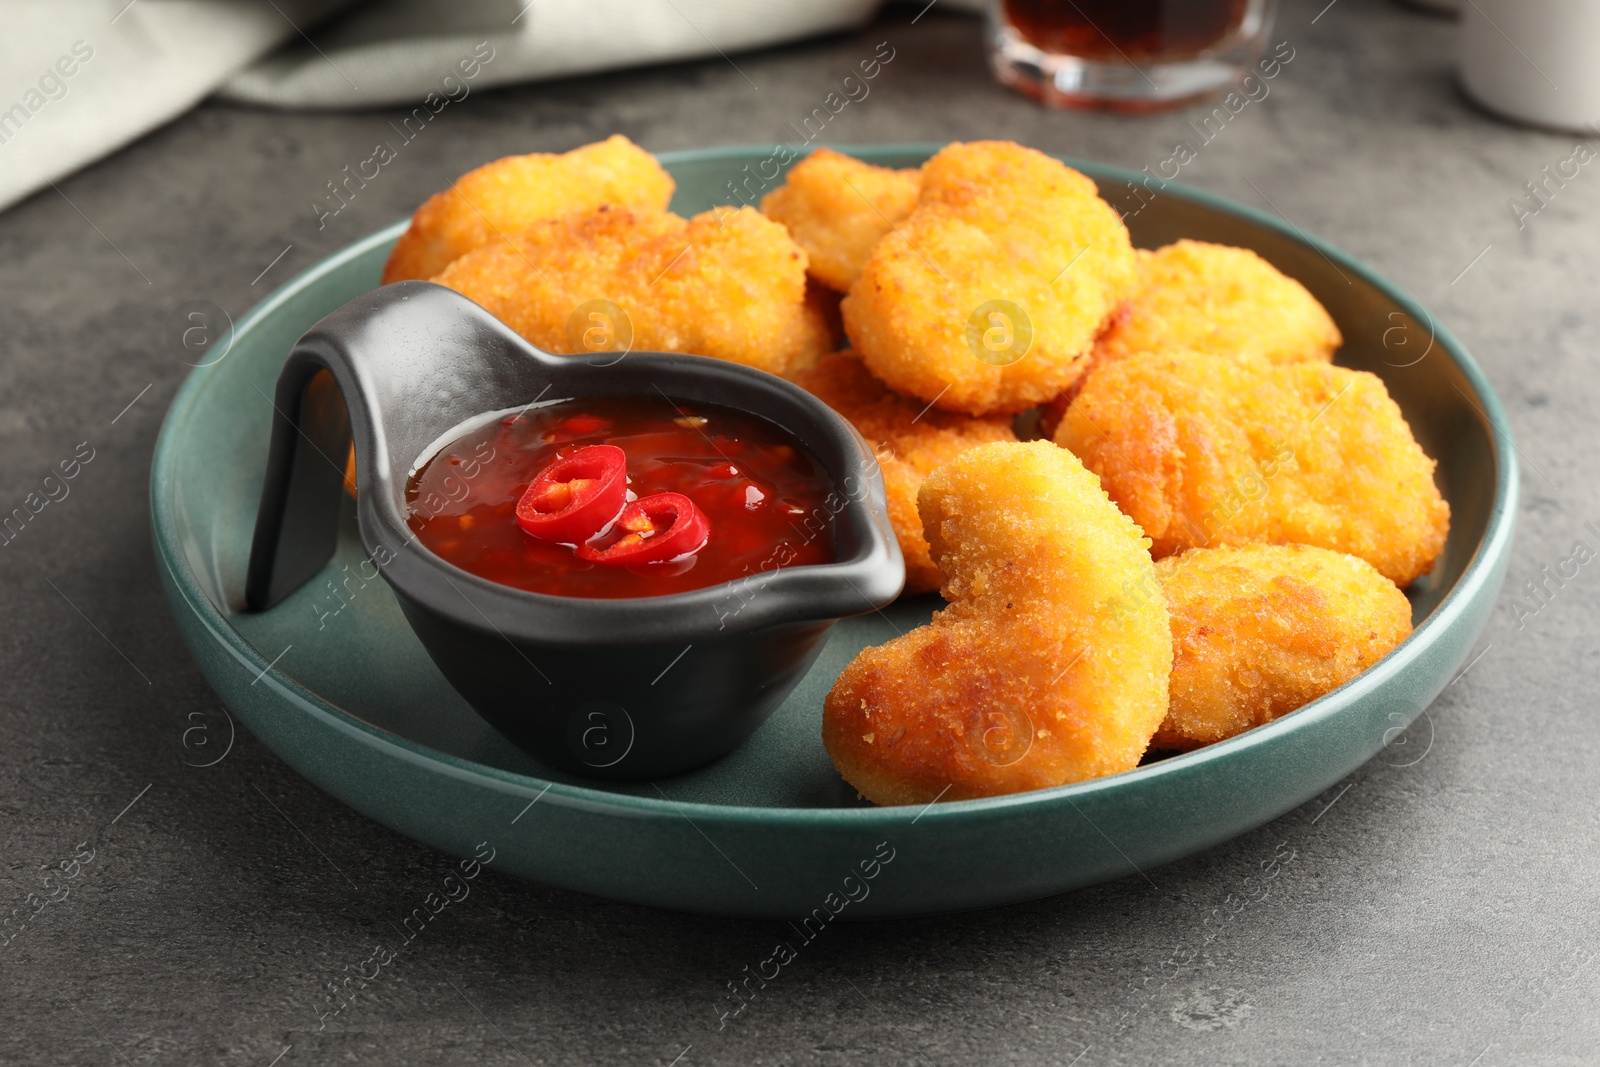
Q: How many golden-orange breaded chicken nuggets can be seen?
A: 9